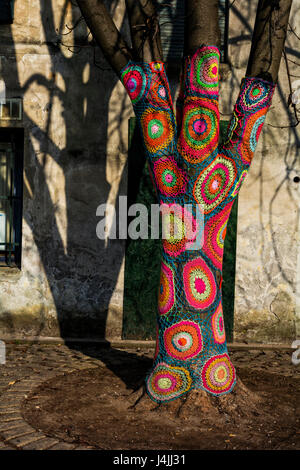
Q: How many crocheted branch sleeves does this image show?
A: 3